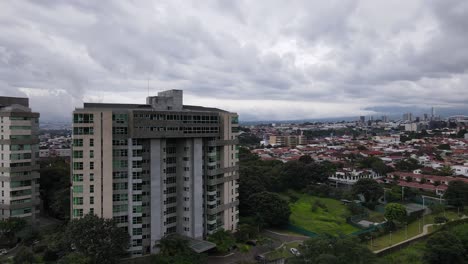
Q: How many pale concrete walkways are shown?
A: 1